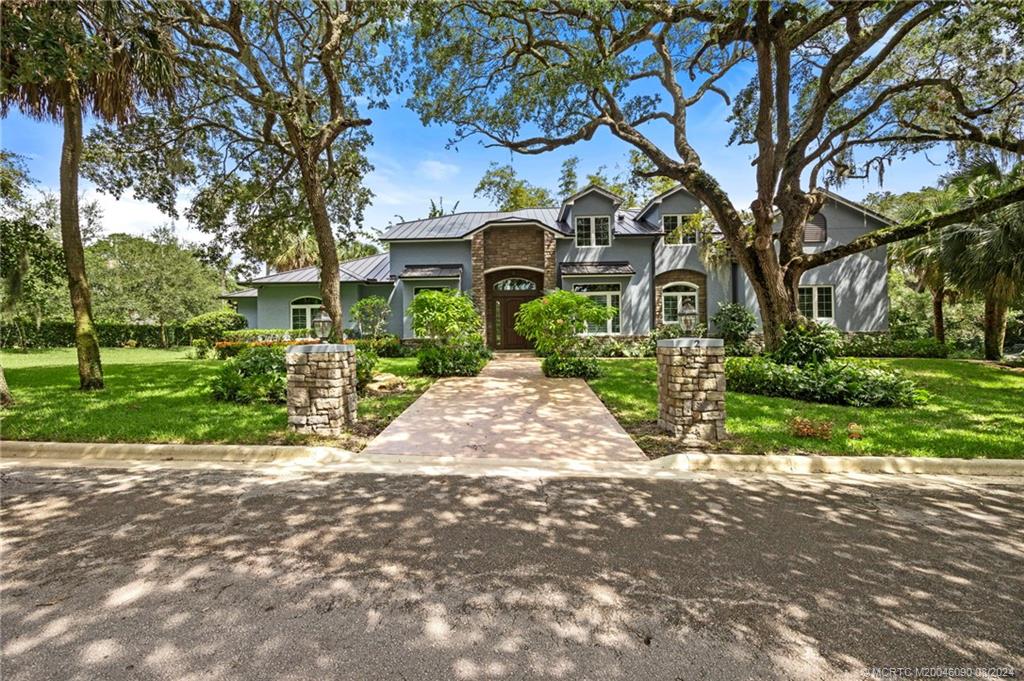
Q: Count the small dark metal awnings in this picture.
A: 2